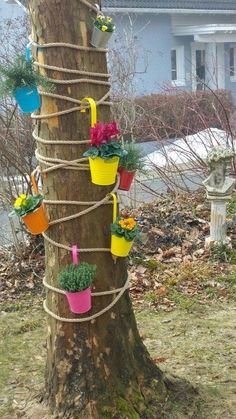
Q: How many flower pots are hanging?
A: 7